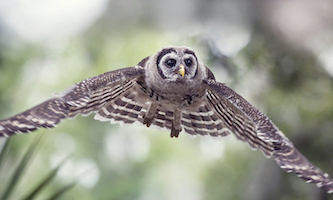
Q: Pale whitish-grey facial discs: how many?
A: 2